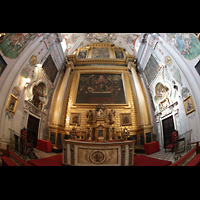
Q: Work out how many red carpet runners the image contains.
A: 2